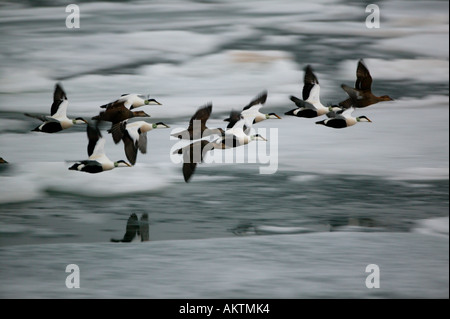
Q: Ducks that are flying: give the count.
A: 12